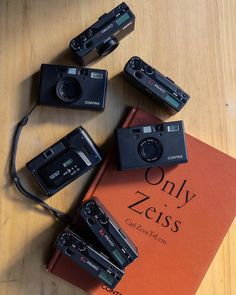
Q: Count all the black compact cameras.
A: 7